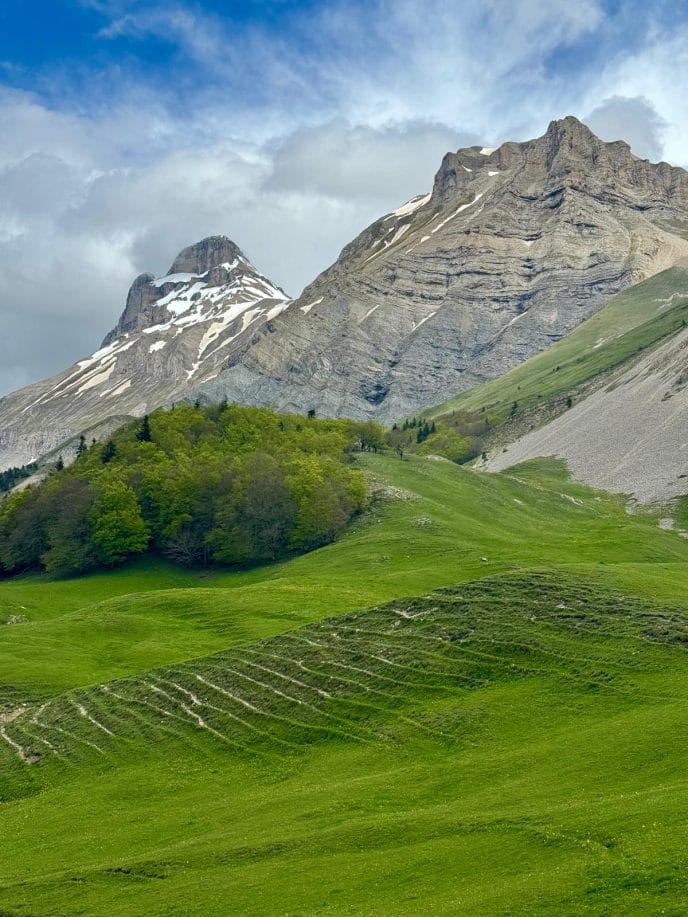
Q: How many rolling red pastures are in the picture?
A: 0